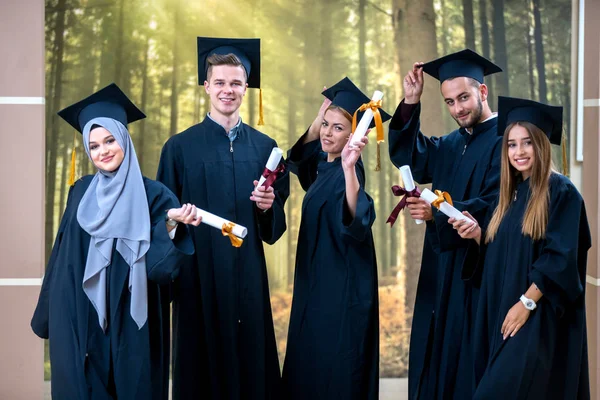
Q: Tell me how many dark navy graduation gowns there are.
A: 5